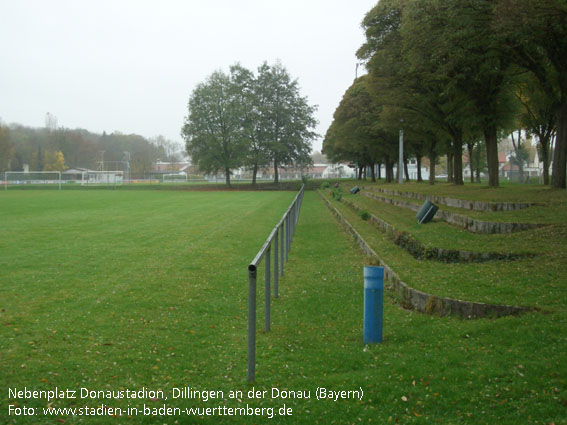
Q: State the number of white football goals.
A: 3